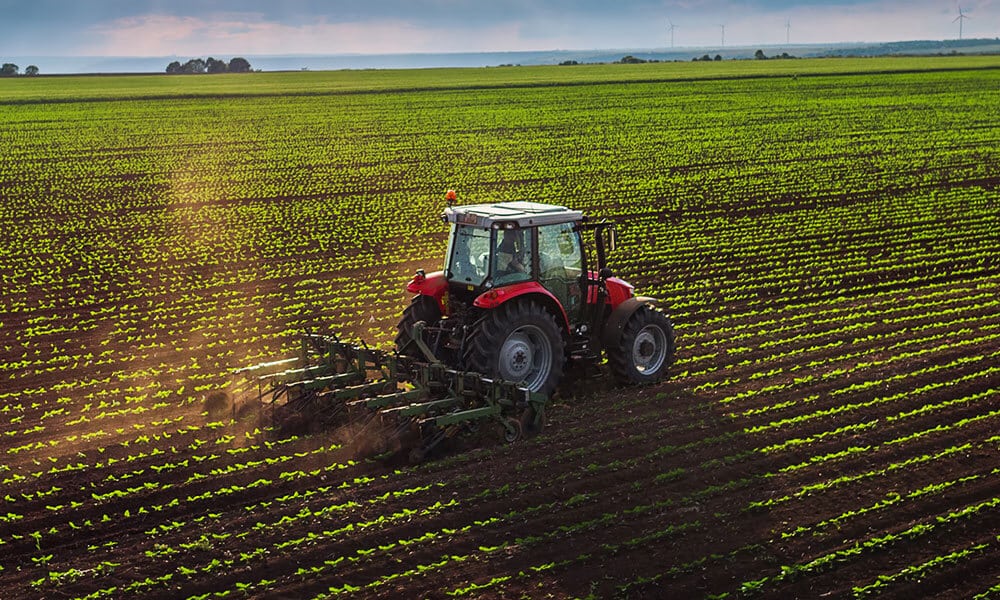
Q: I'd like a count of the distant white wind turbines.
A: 4